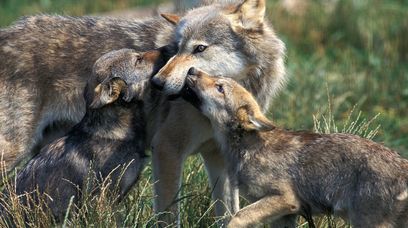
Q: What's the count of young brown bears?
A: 0